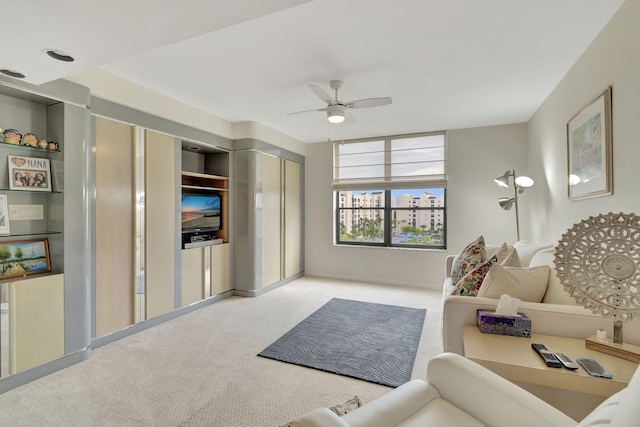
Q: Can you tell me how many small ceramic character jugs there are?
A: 4